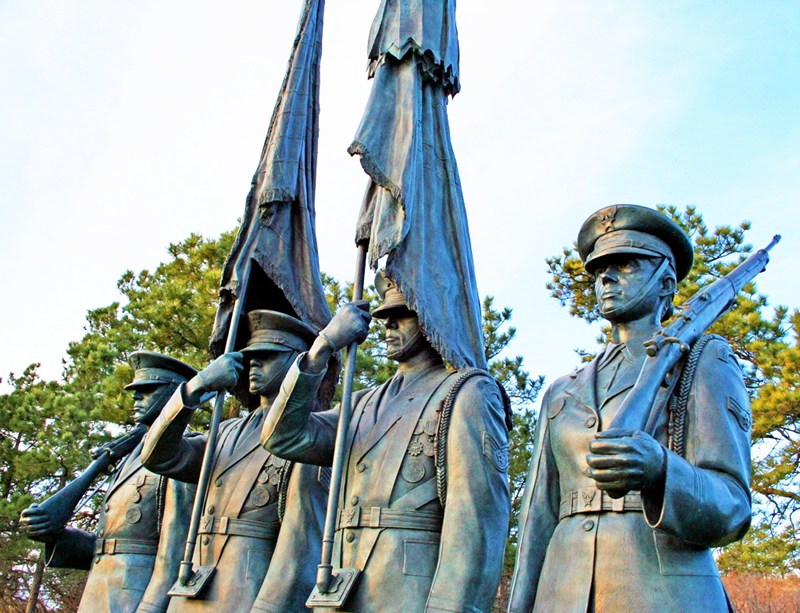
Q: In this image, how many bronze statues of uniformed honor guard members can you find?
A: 4